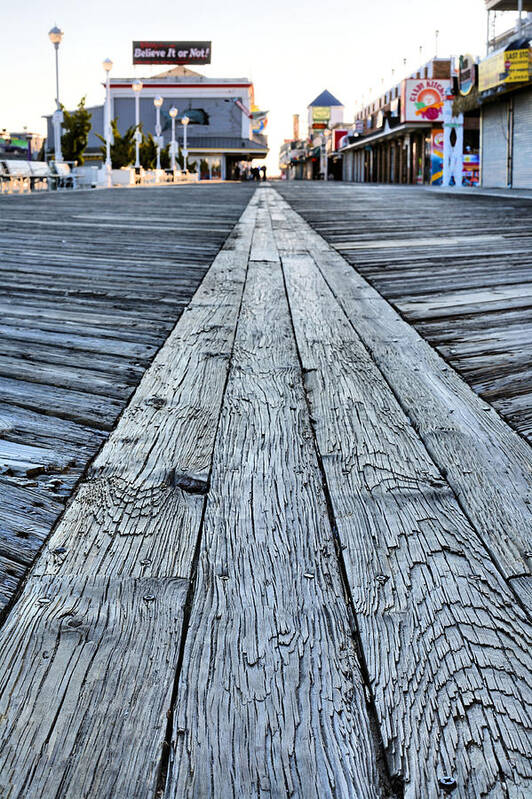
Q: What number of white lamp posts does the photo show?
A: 6